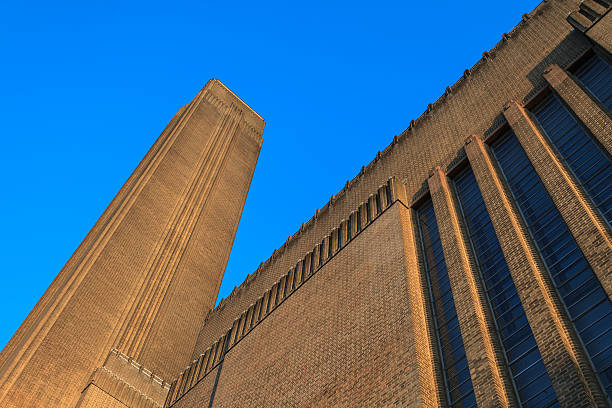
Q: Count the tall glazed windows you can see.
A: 5